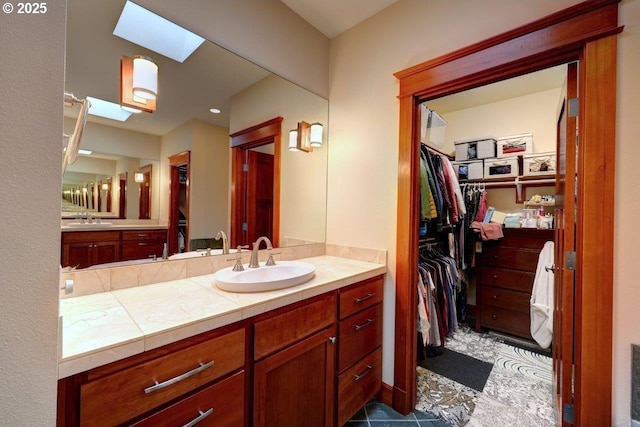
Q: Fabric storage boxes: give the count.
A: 5